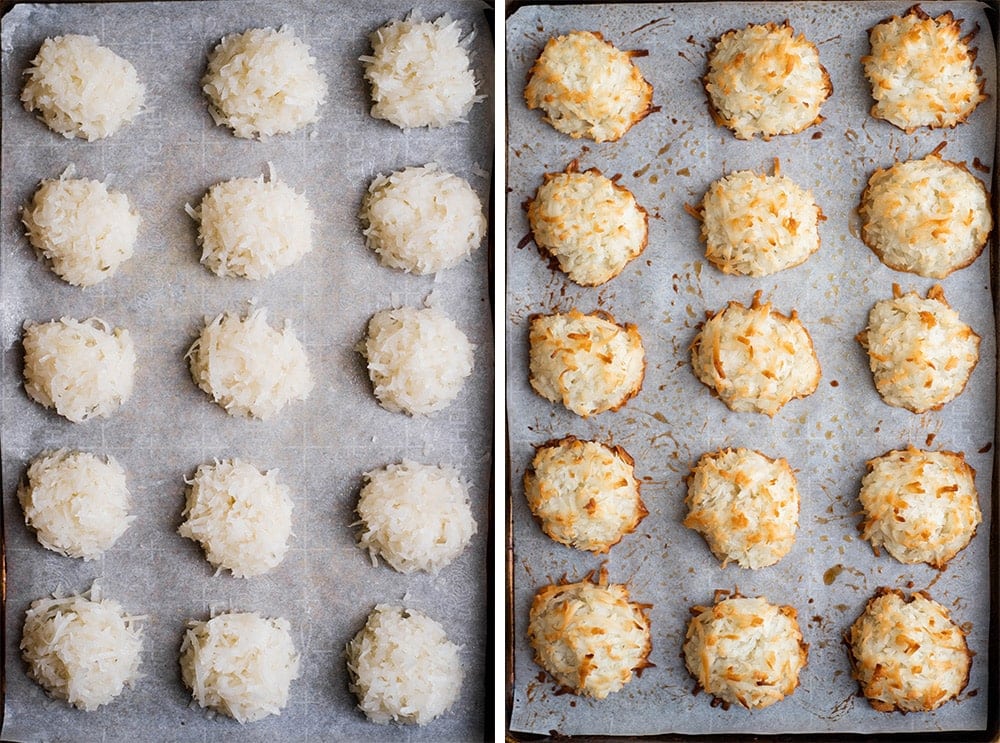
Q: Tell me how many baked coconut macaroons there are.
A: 15